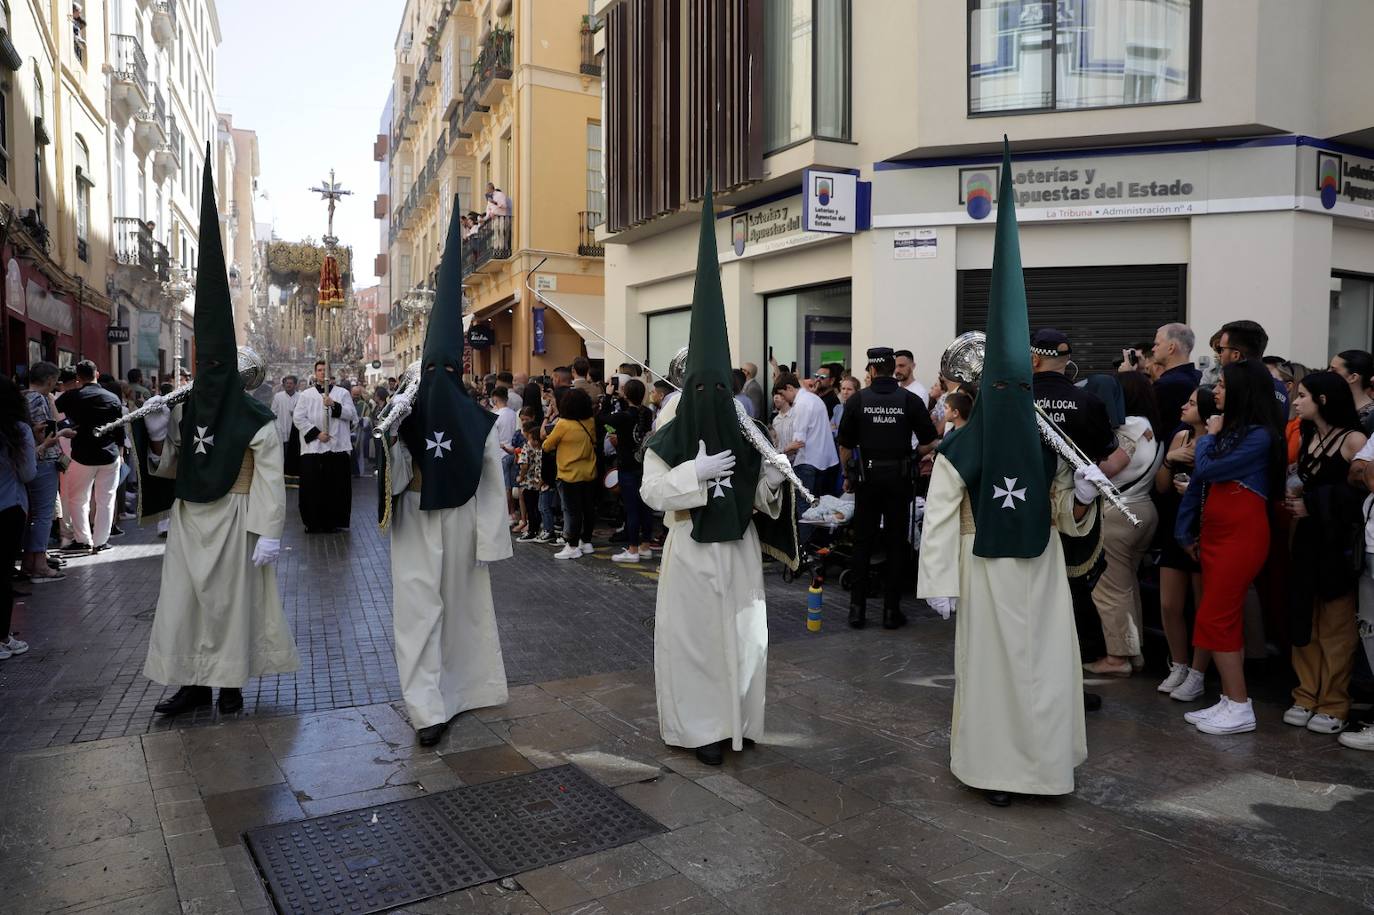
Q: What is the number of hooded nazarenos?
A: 4